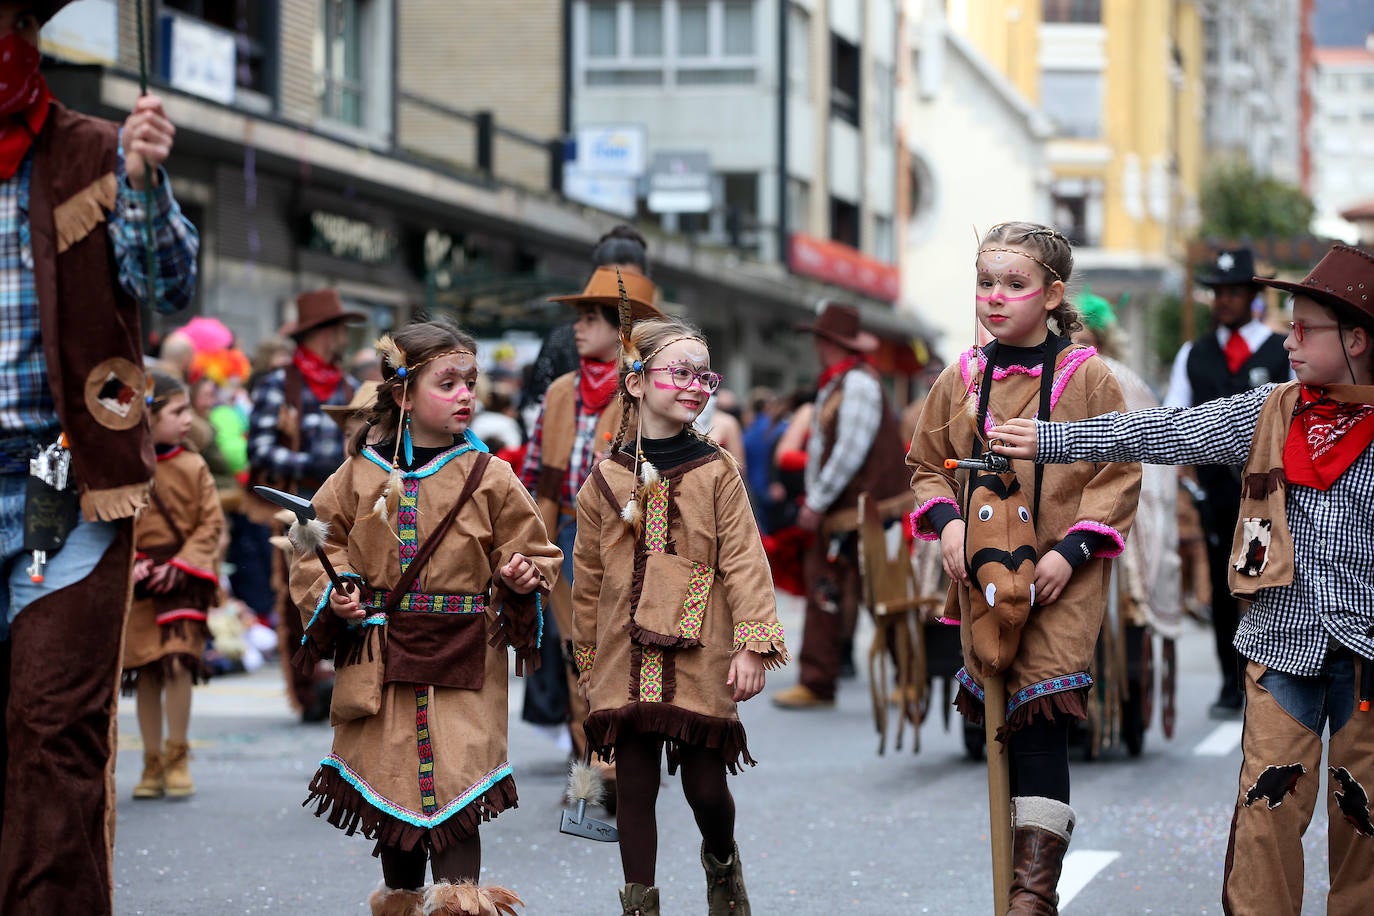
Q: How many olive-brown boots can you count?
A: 2